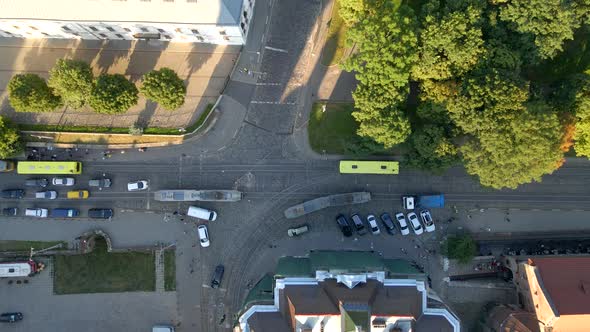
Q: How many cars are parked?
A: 7